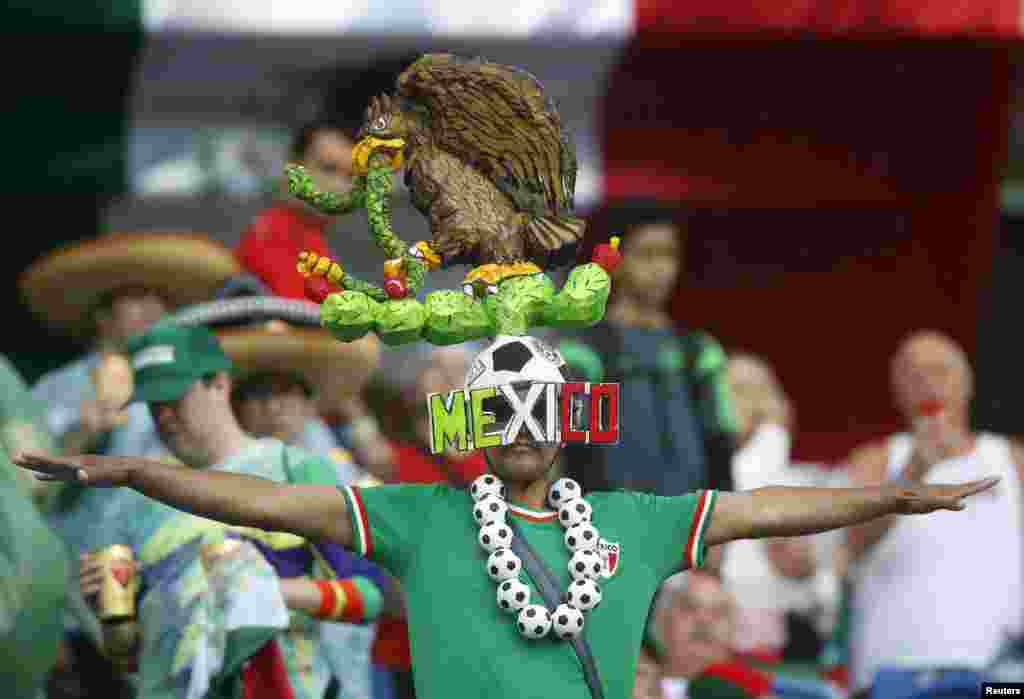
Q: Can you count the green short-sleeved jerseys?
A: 1